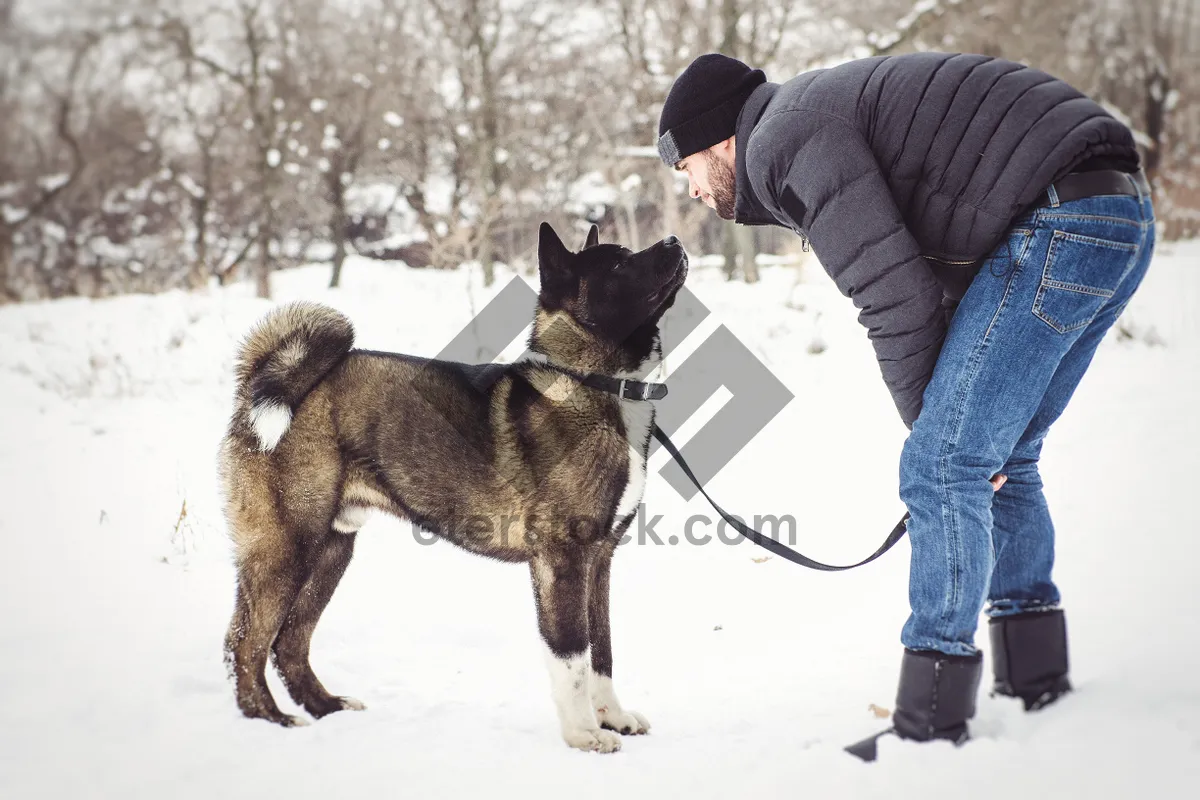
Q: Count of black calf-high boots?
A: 2